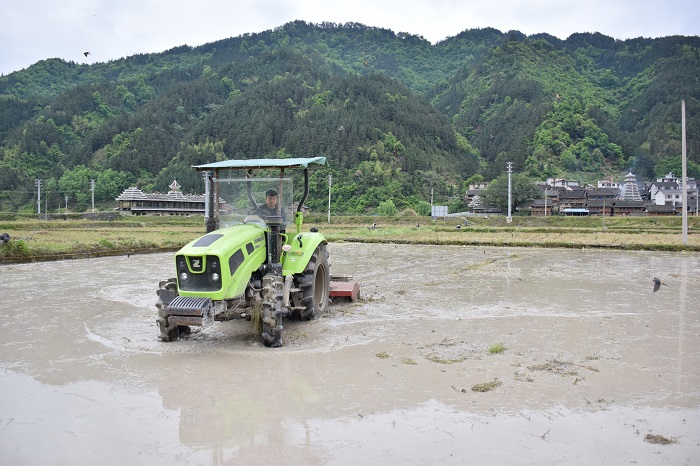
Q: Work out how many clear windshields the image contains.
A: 1